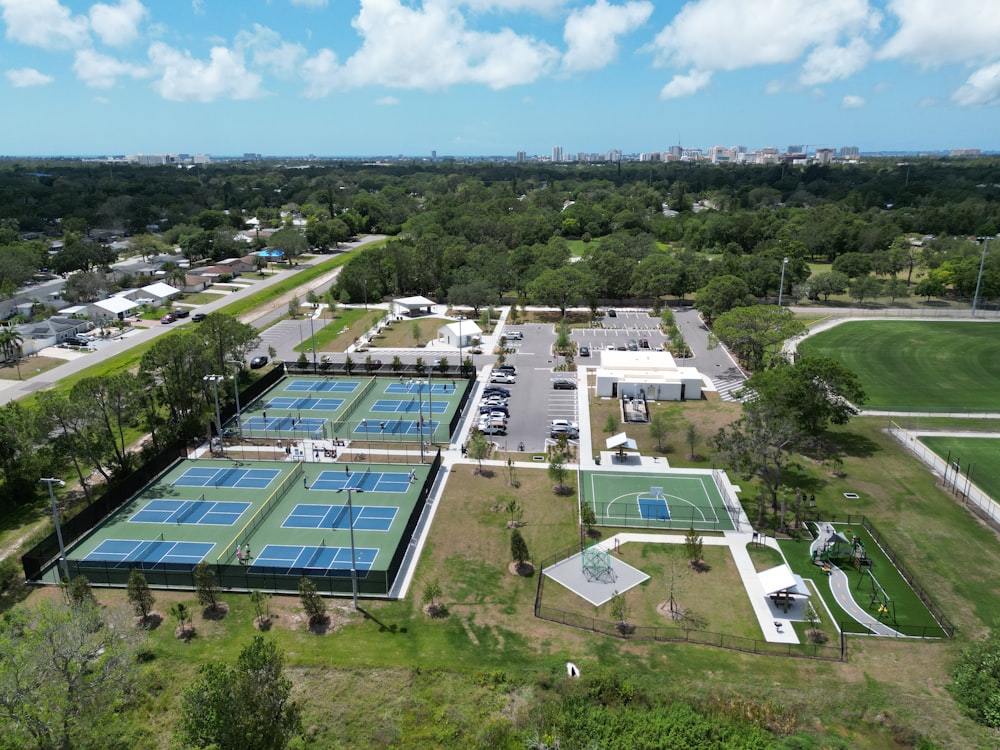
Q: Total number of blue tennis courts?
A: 12